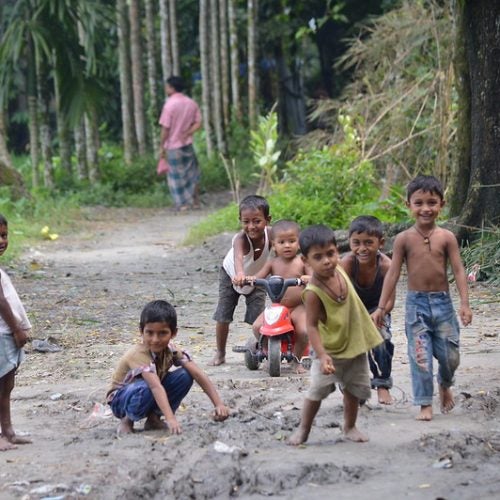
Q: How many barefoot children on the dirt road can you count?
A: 7